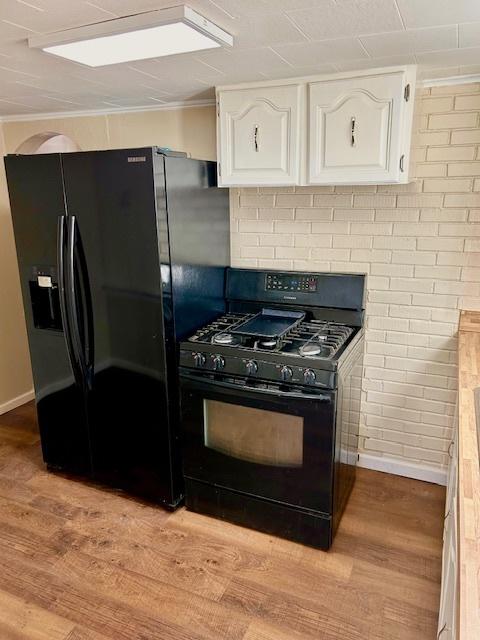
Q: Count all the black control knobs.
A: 5